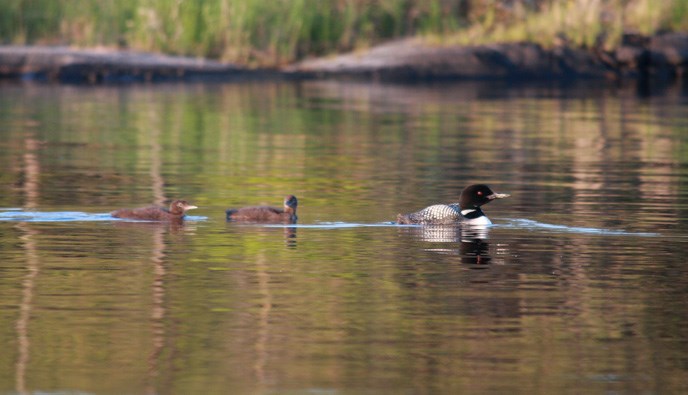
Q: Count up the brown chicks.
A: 2